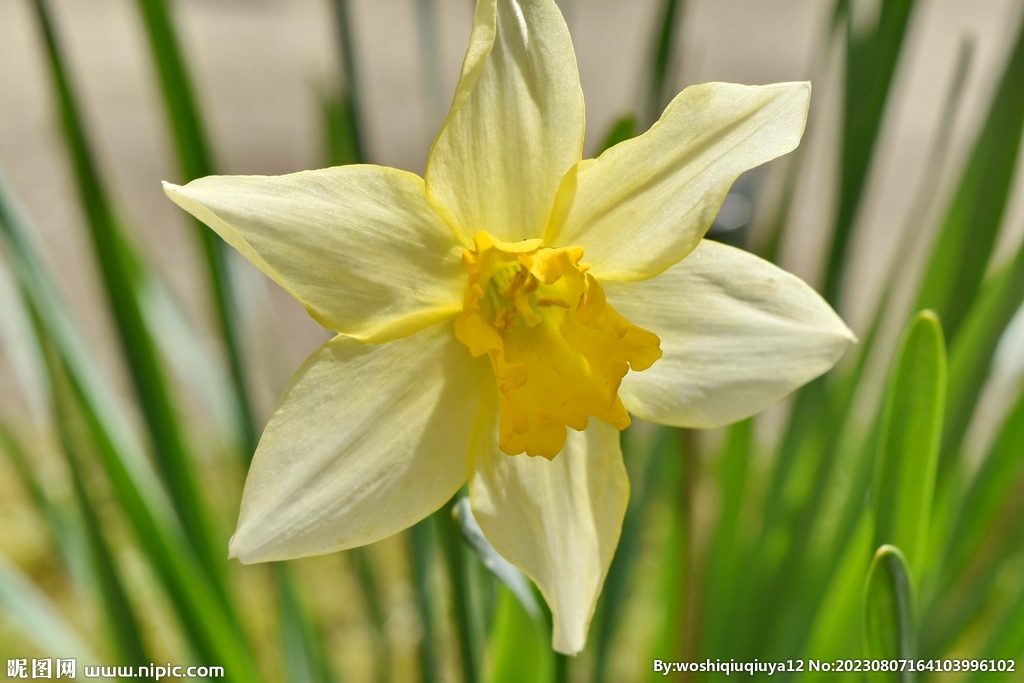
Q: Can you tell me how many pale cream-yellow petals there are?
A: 6